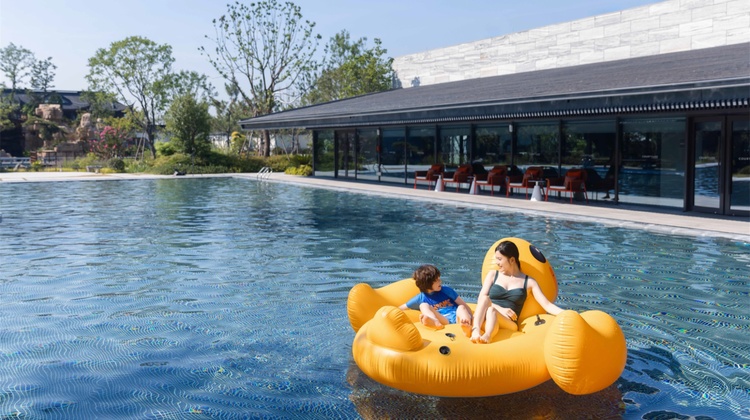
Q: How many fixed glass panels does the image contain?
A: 9